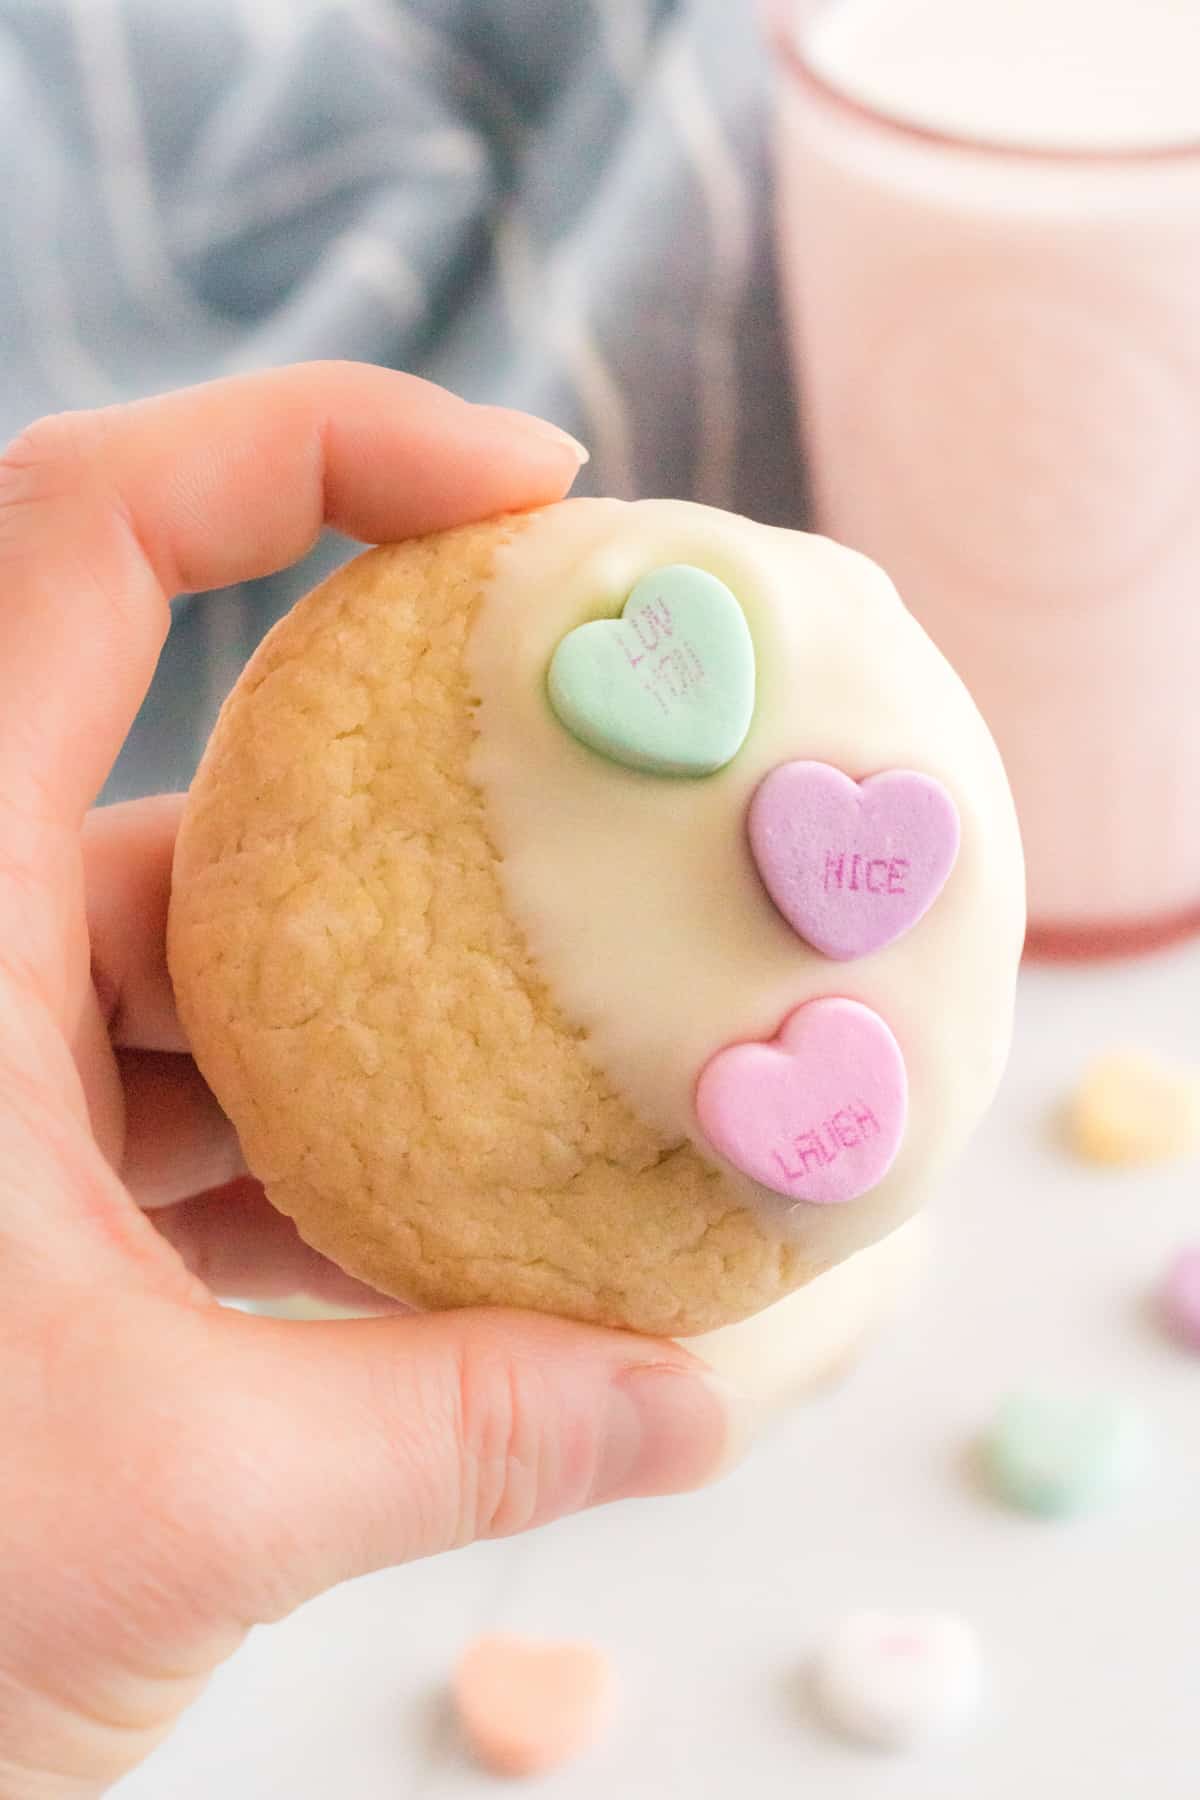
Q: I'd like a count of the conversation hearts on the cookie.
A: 3